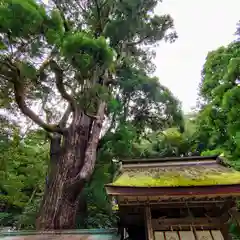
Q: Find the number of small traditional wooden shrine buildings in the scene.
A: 1